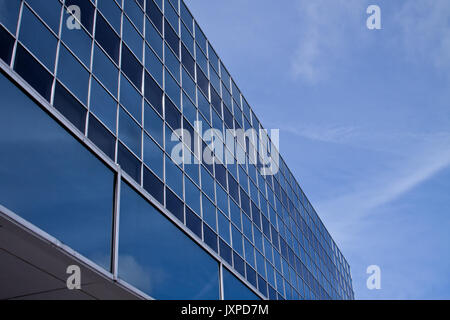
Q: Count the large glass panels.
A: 3